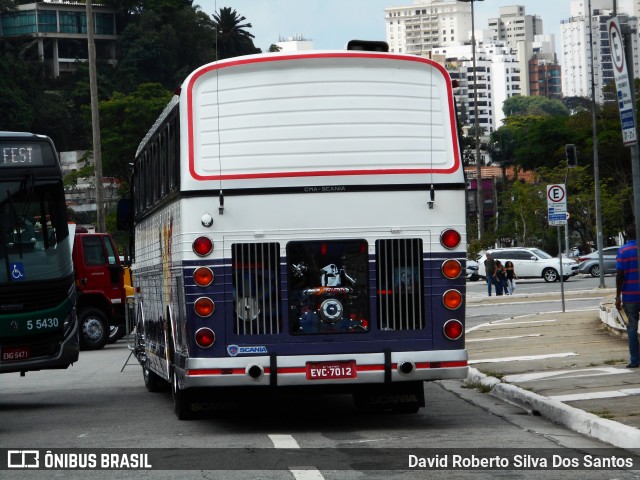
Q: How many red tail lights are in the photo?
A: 4